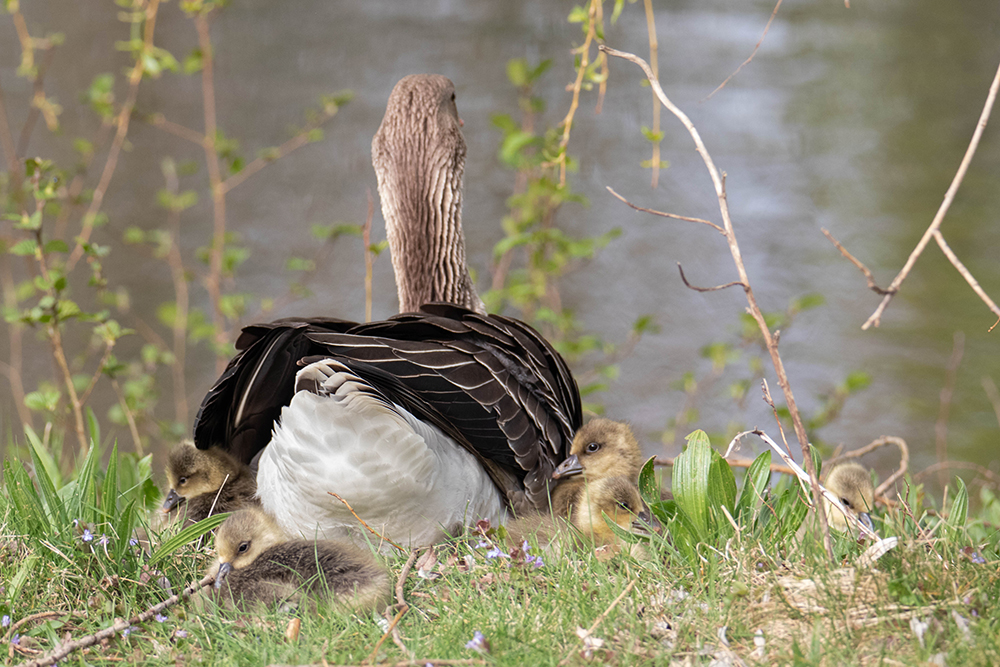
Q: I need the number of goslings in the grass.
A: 5